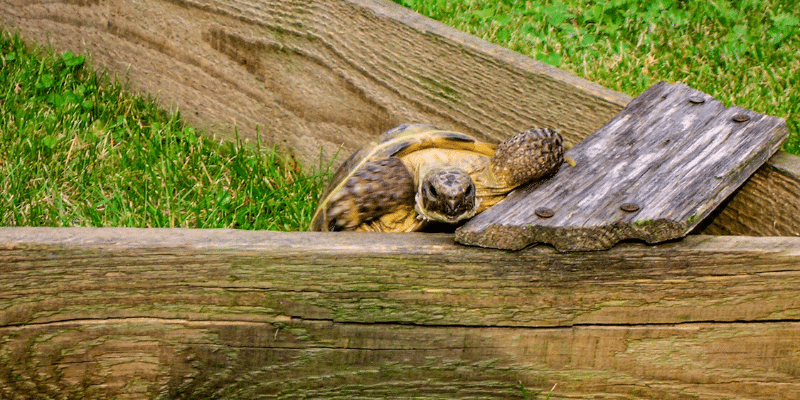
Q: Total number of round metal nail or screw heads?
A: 4